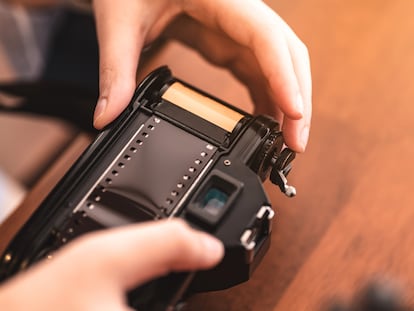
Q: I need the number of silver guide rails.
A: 2